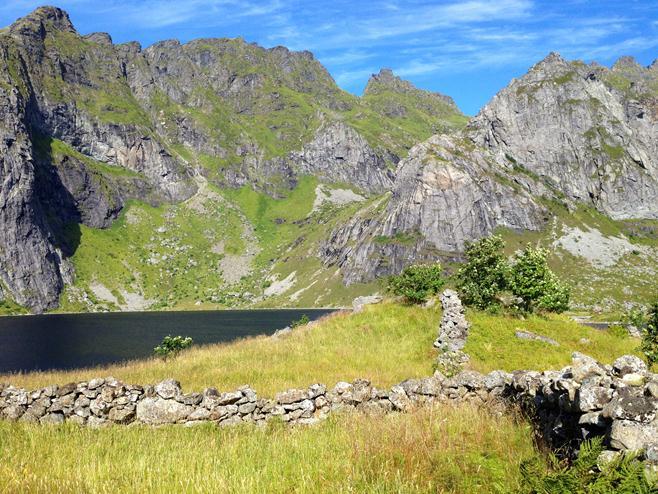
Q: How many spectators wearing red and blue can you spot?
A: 0